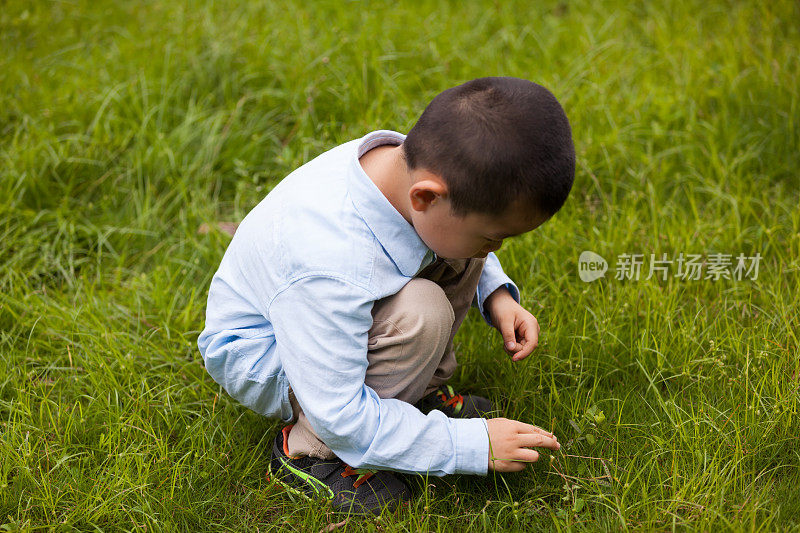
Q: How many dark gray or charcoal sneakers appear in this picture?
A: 2